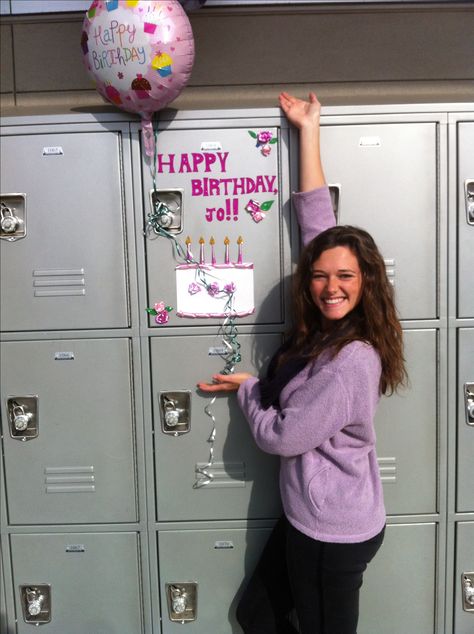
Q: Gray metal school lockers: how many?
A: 12